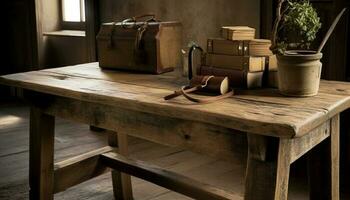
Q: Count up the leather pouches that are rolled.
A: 1